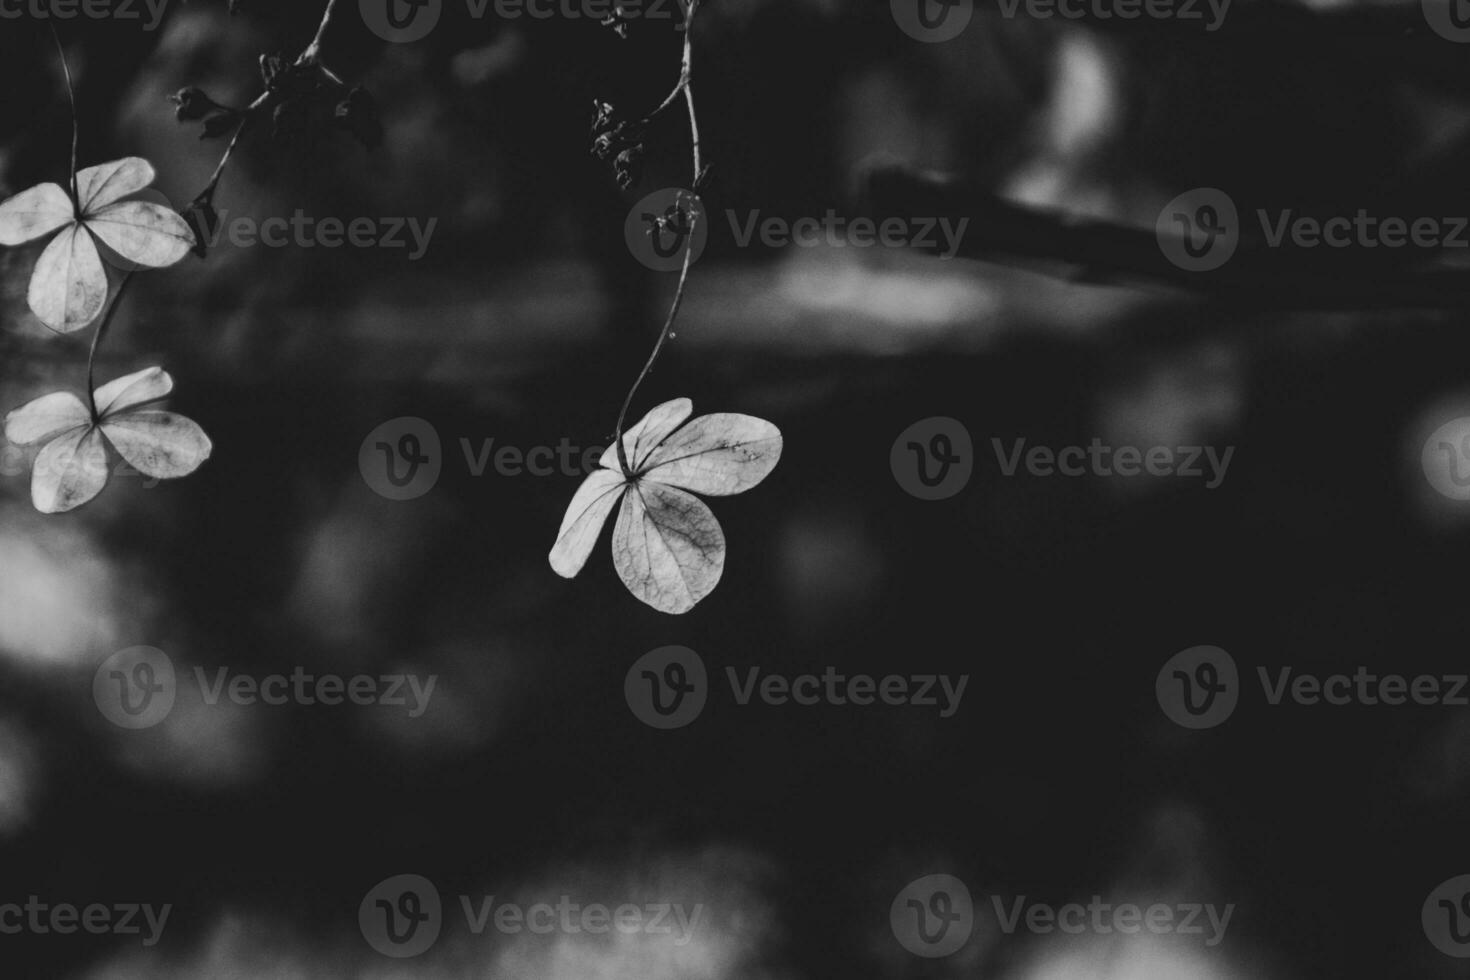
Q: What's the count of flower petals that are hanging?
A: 12